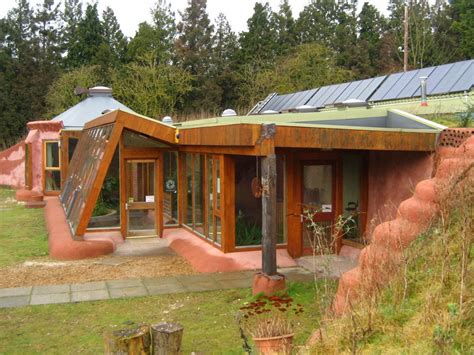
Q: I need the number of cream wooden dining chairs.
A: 0